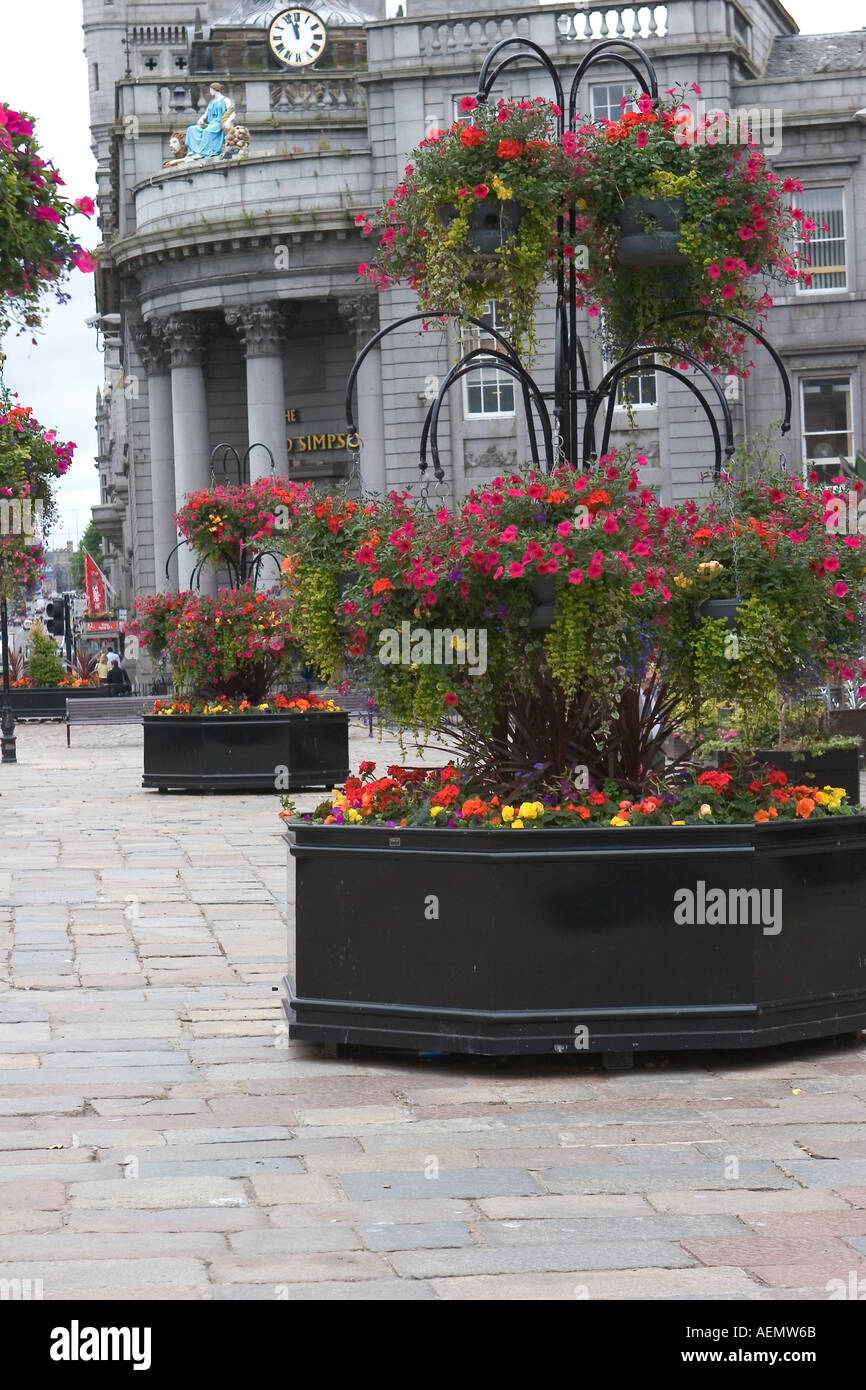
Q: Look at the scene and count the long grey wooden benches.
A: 2